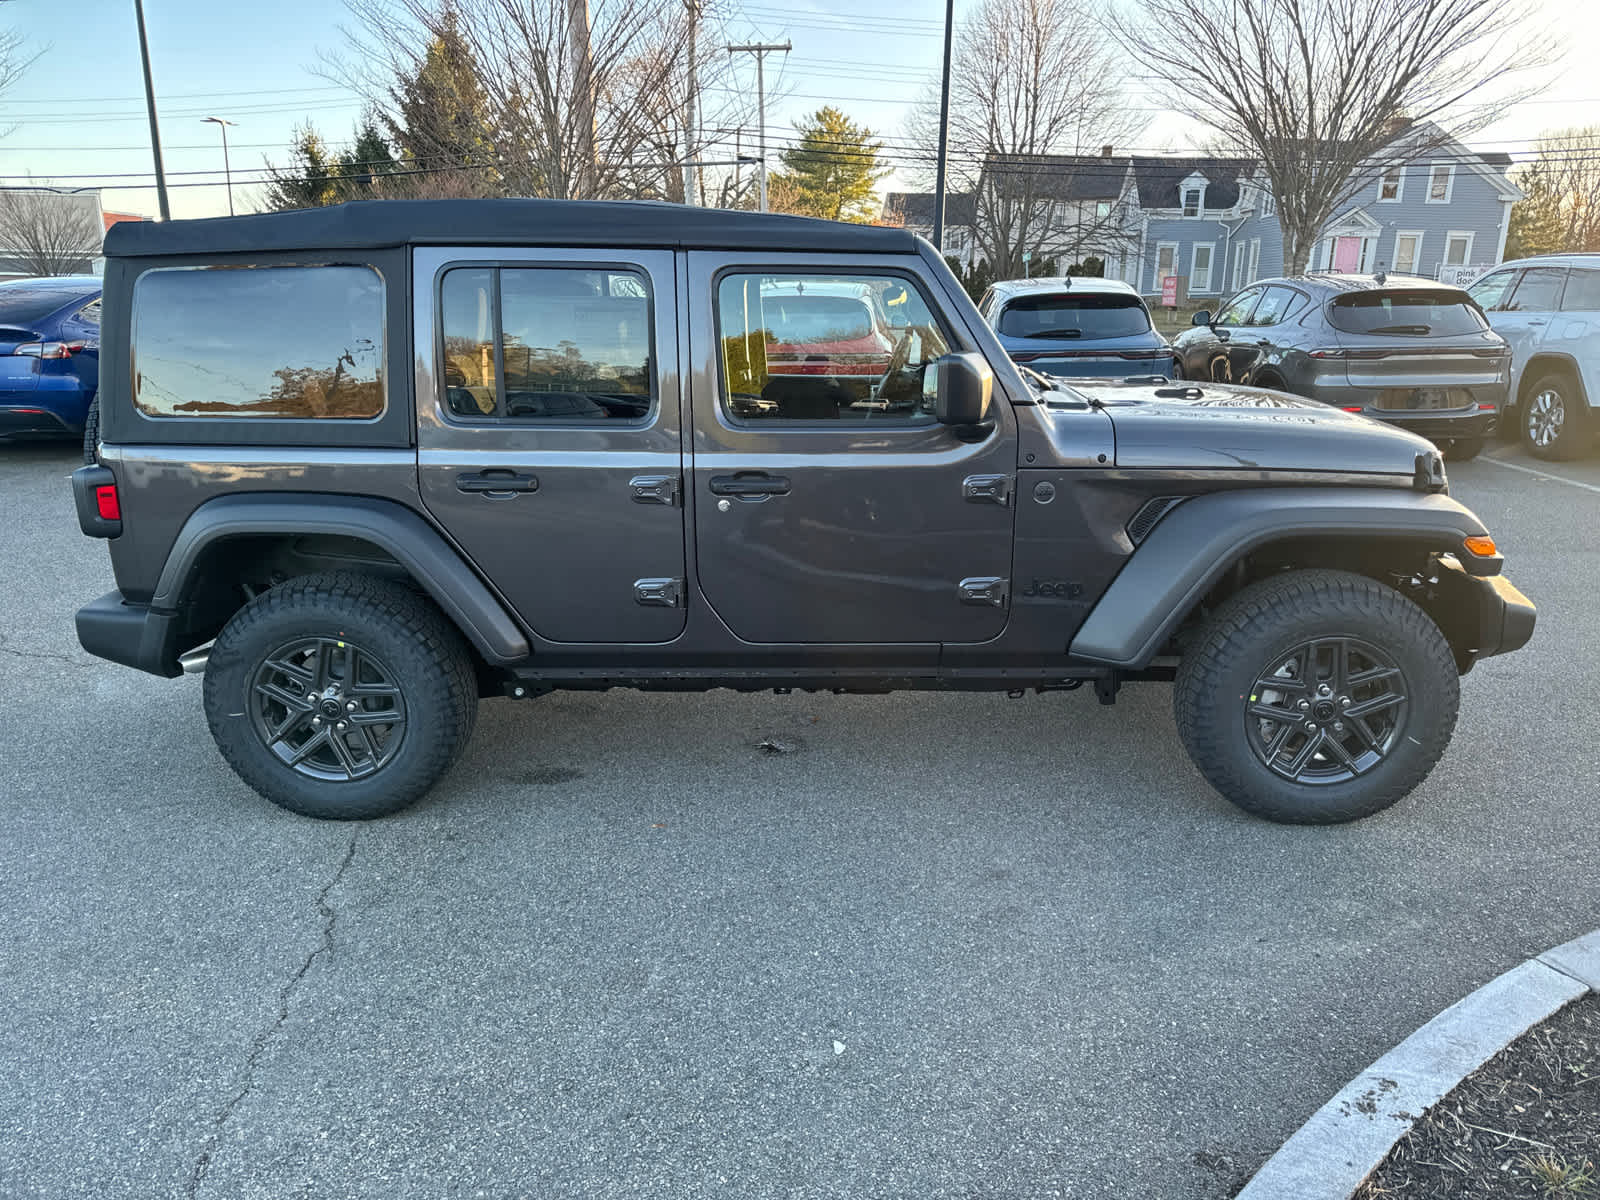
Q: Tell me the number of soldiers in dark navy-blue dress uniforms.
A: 0